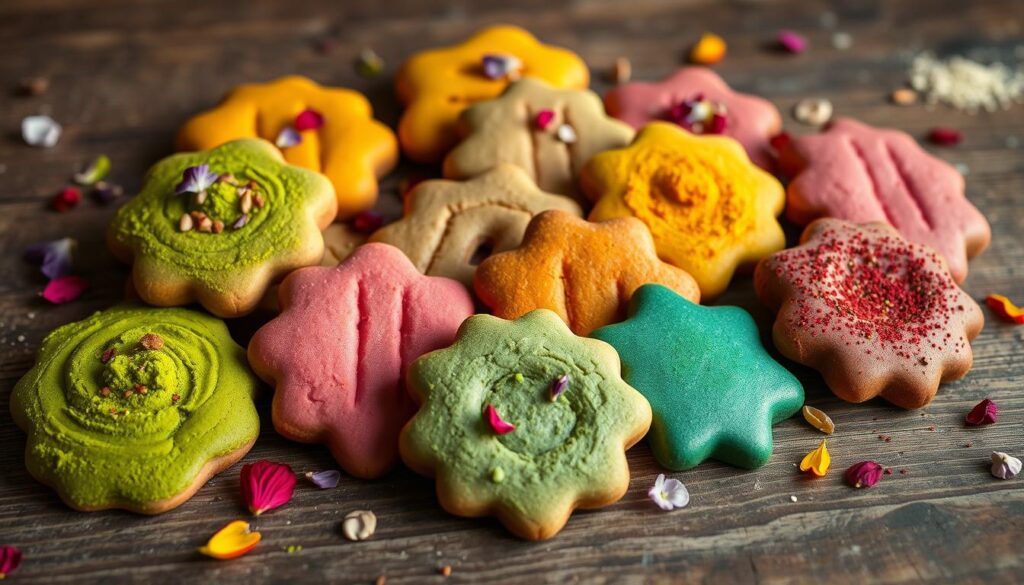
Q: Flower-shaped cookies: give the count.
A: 14